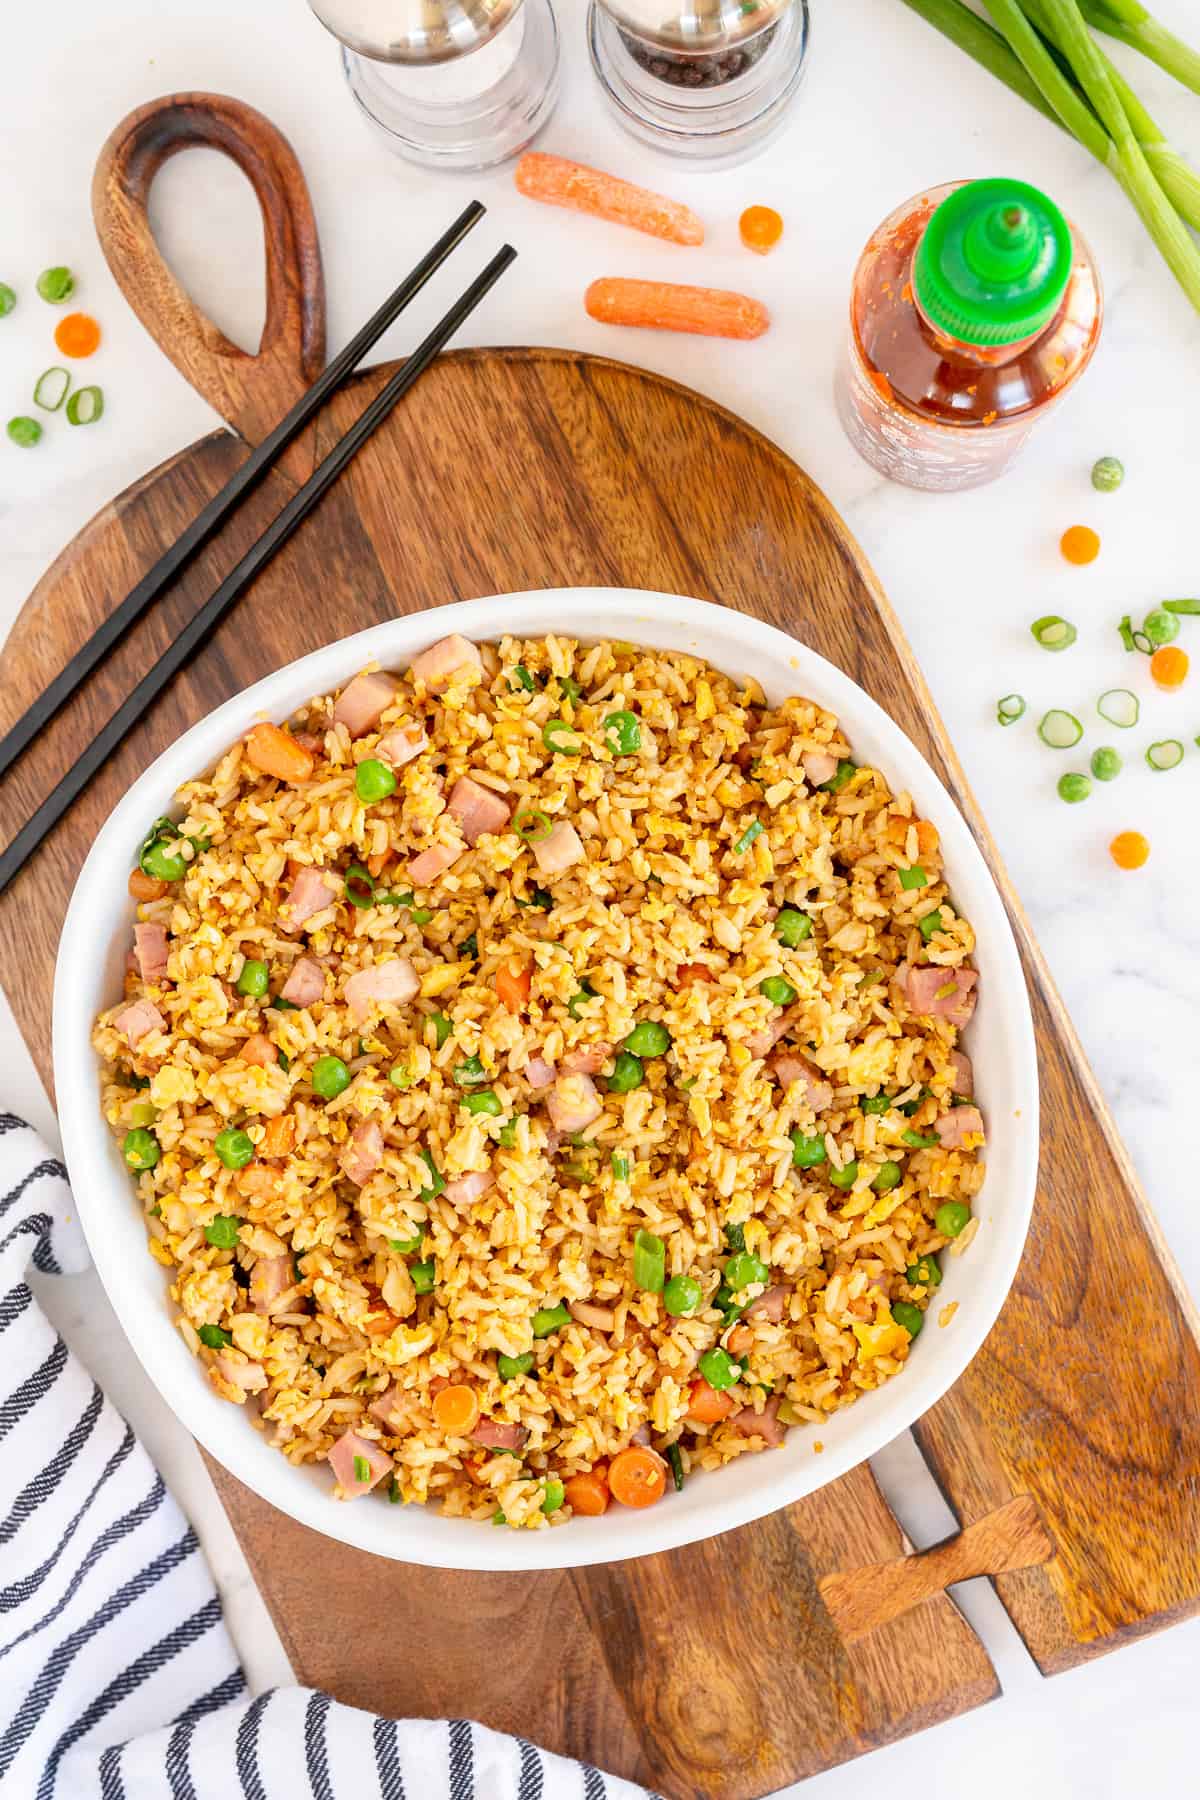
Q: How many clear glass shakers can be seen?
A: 2